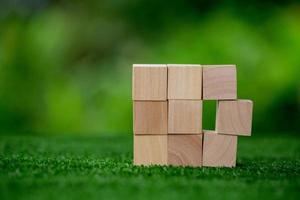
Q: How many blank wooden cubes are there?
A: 9